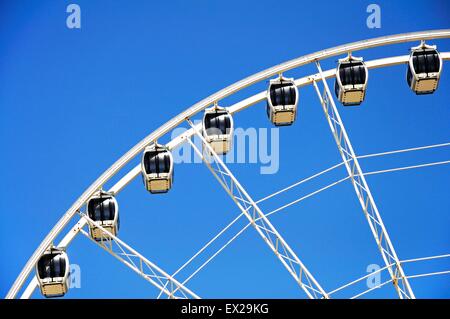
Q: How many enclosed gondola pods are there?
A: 7